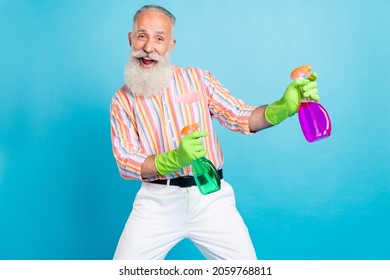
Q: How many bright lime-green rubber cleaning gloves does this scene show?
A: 2